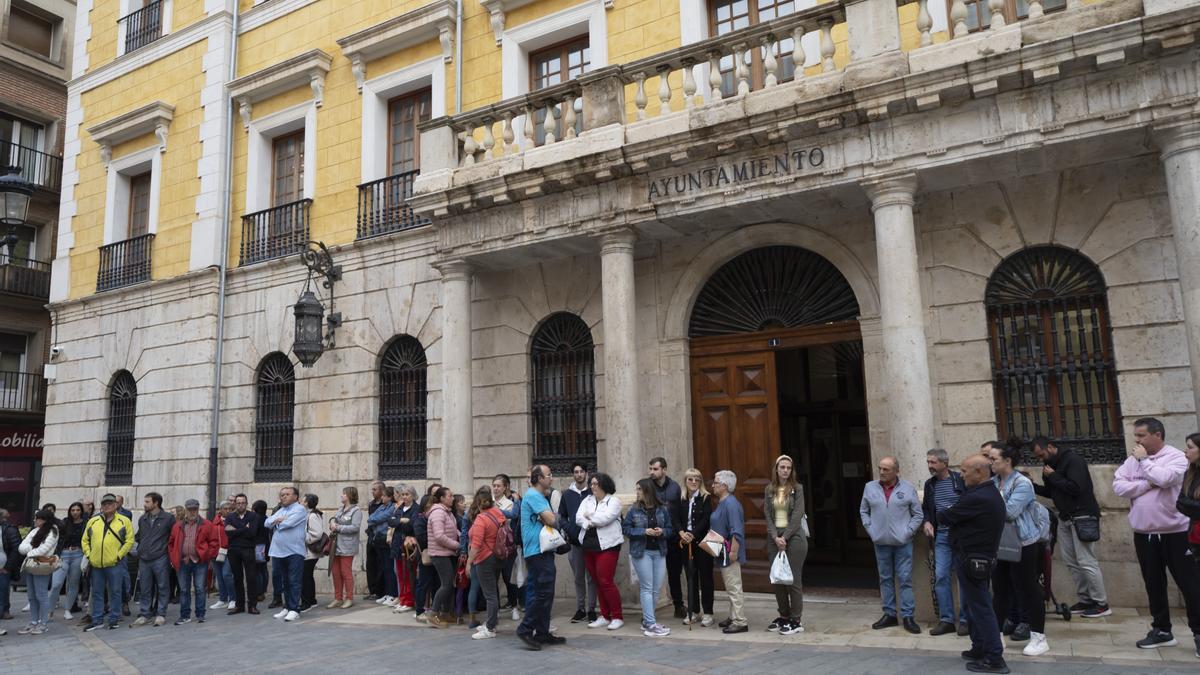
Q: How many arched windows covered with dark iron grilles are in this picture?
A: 5